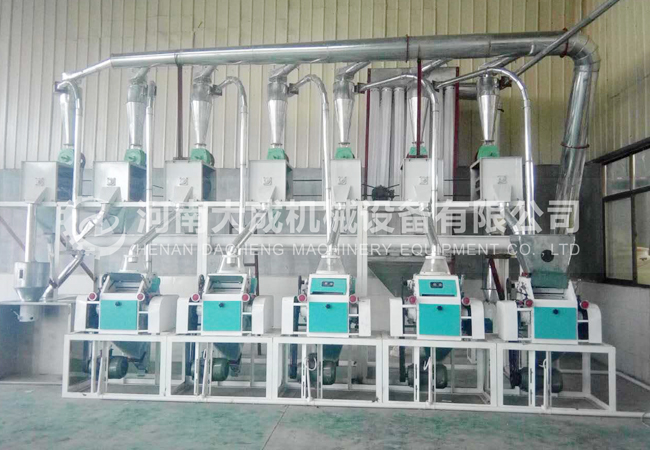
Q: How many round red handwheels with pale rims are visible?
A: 10